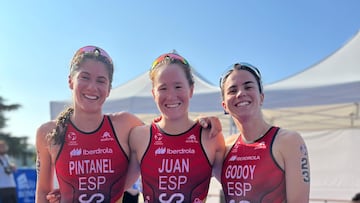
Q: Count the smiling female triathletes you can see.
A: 3